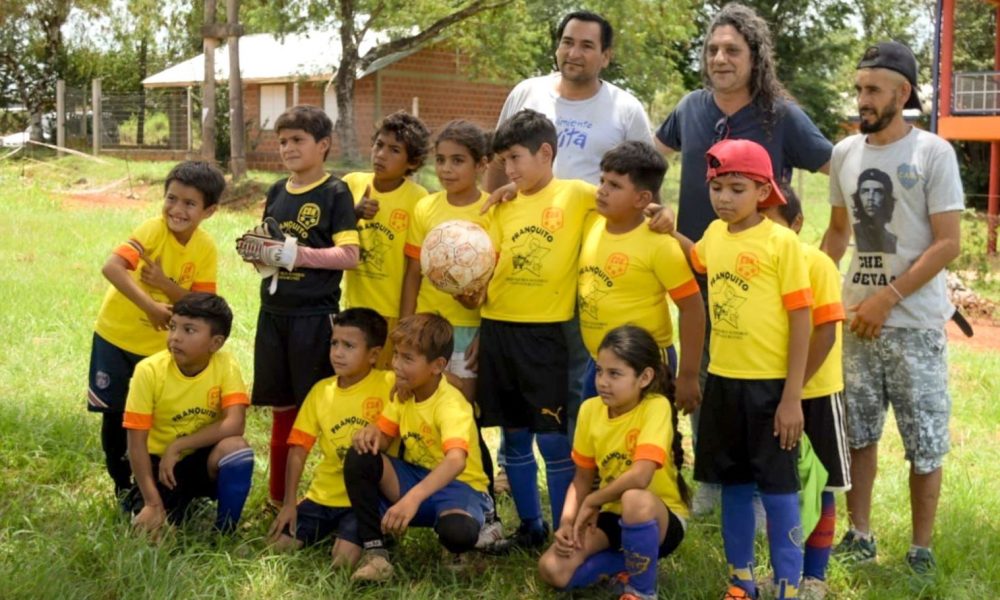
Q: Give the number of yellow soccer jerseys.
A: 11